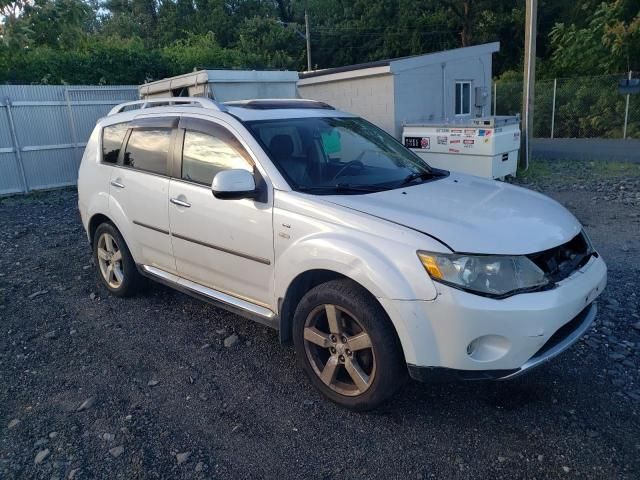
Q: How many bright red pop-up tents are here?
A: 0